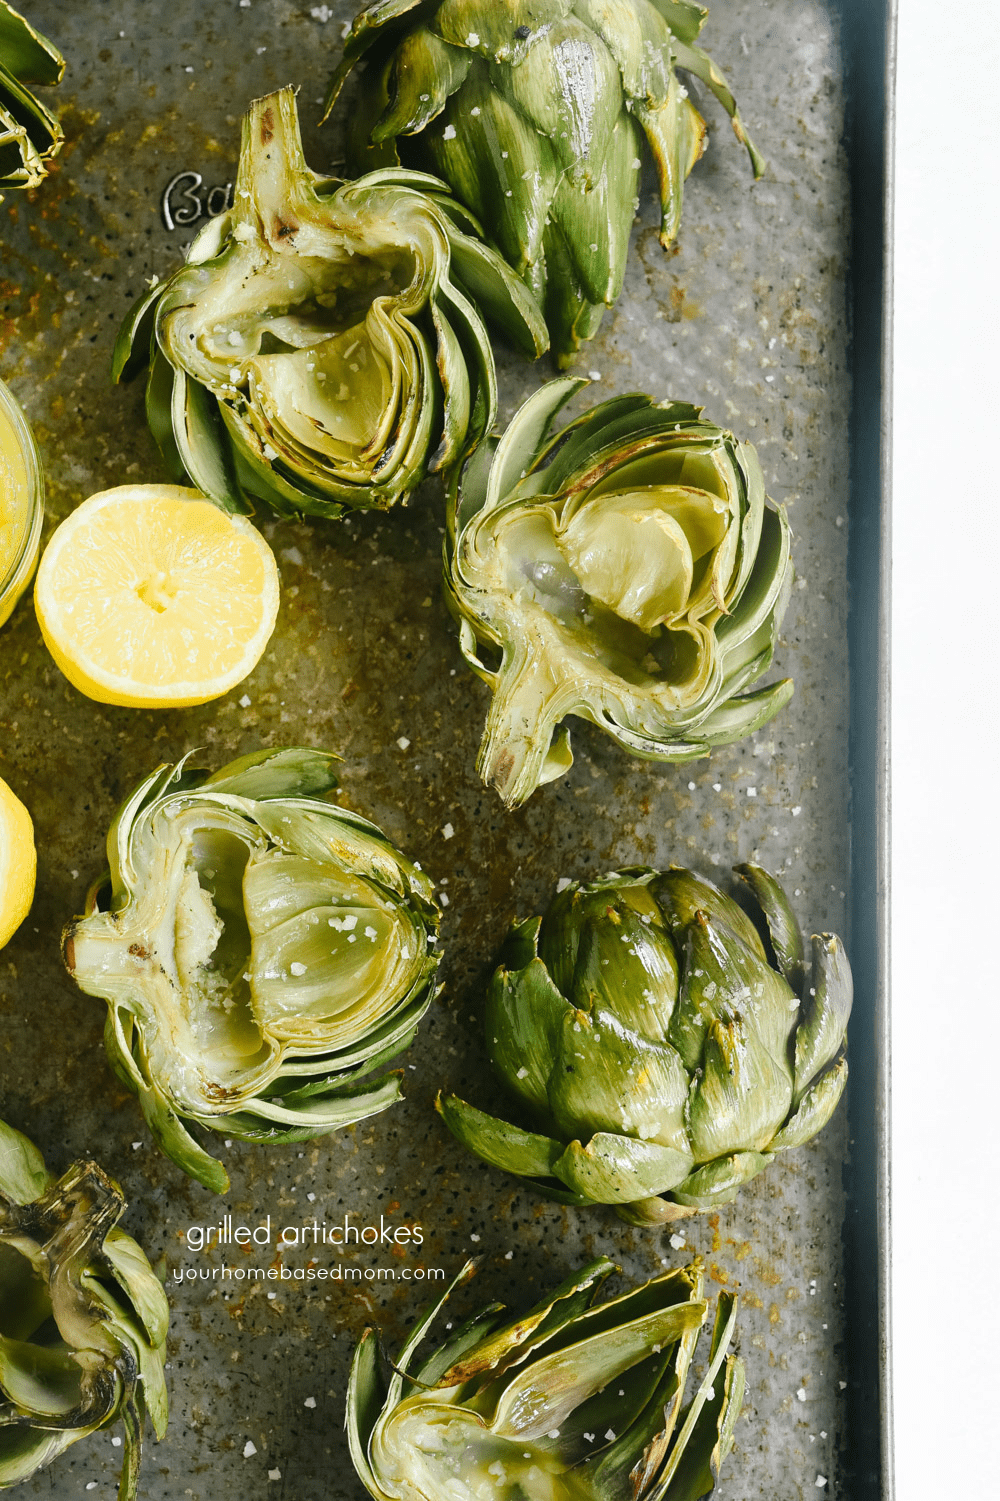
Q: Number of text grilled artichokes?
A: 1